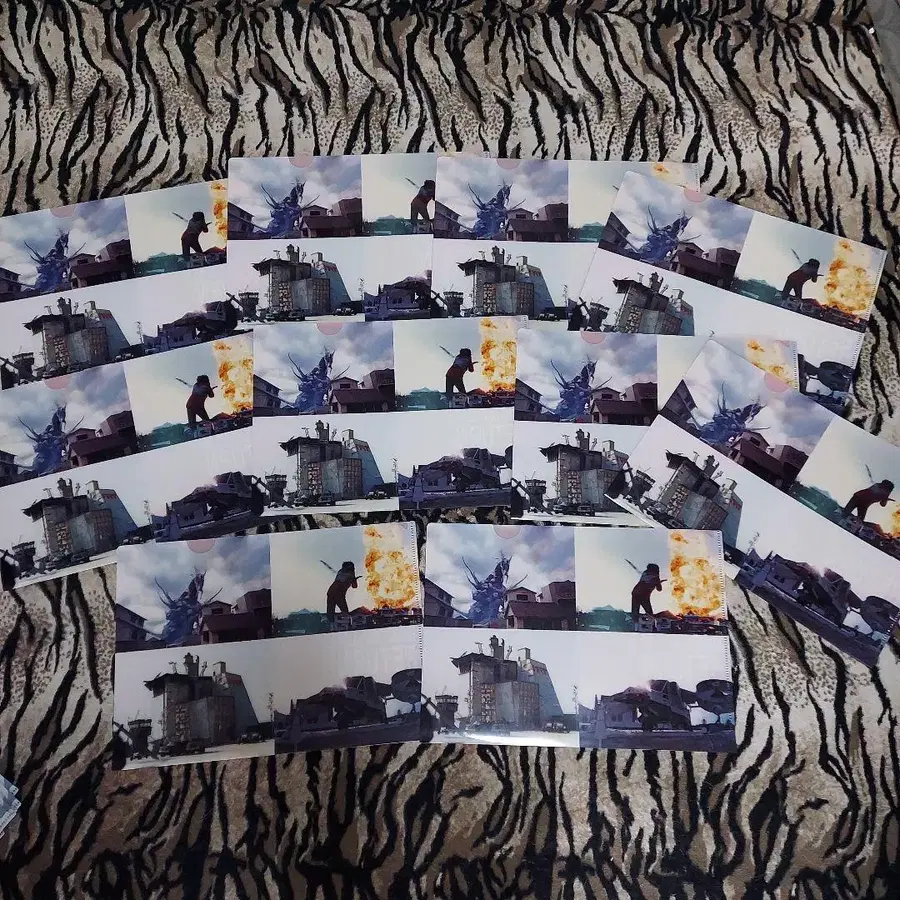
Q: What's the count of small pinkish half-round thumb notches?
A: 10